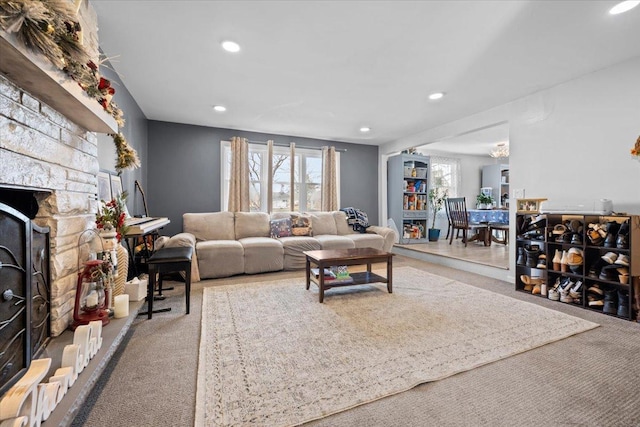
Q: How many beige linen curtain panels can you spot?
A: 4